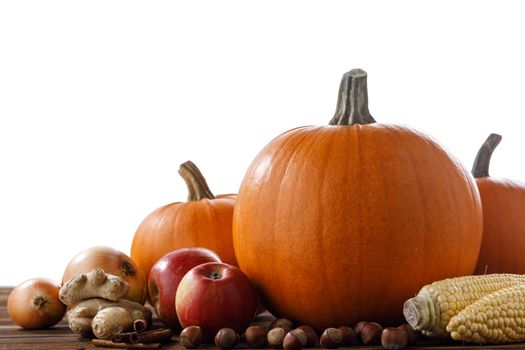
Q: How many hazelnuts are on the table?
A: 13